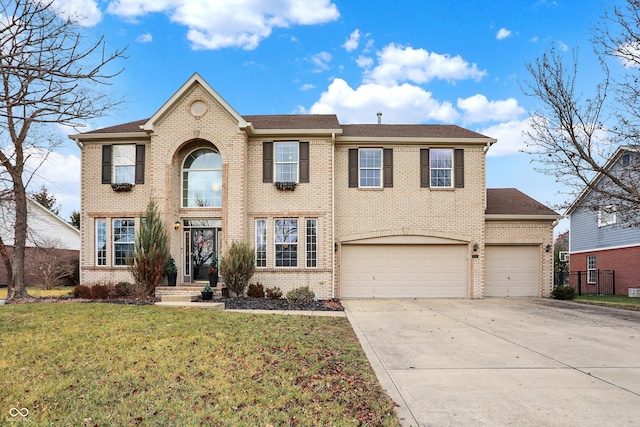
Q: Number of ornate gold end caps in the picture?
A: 0